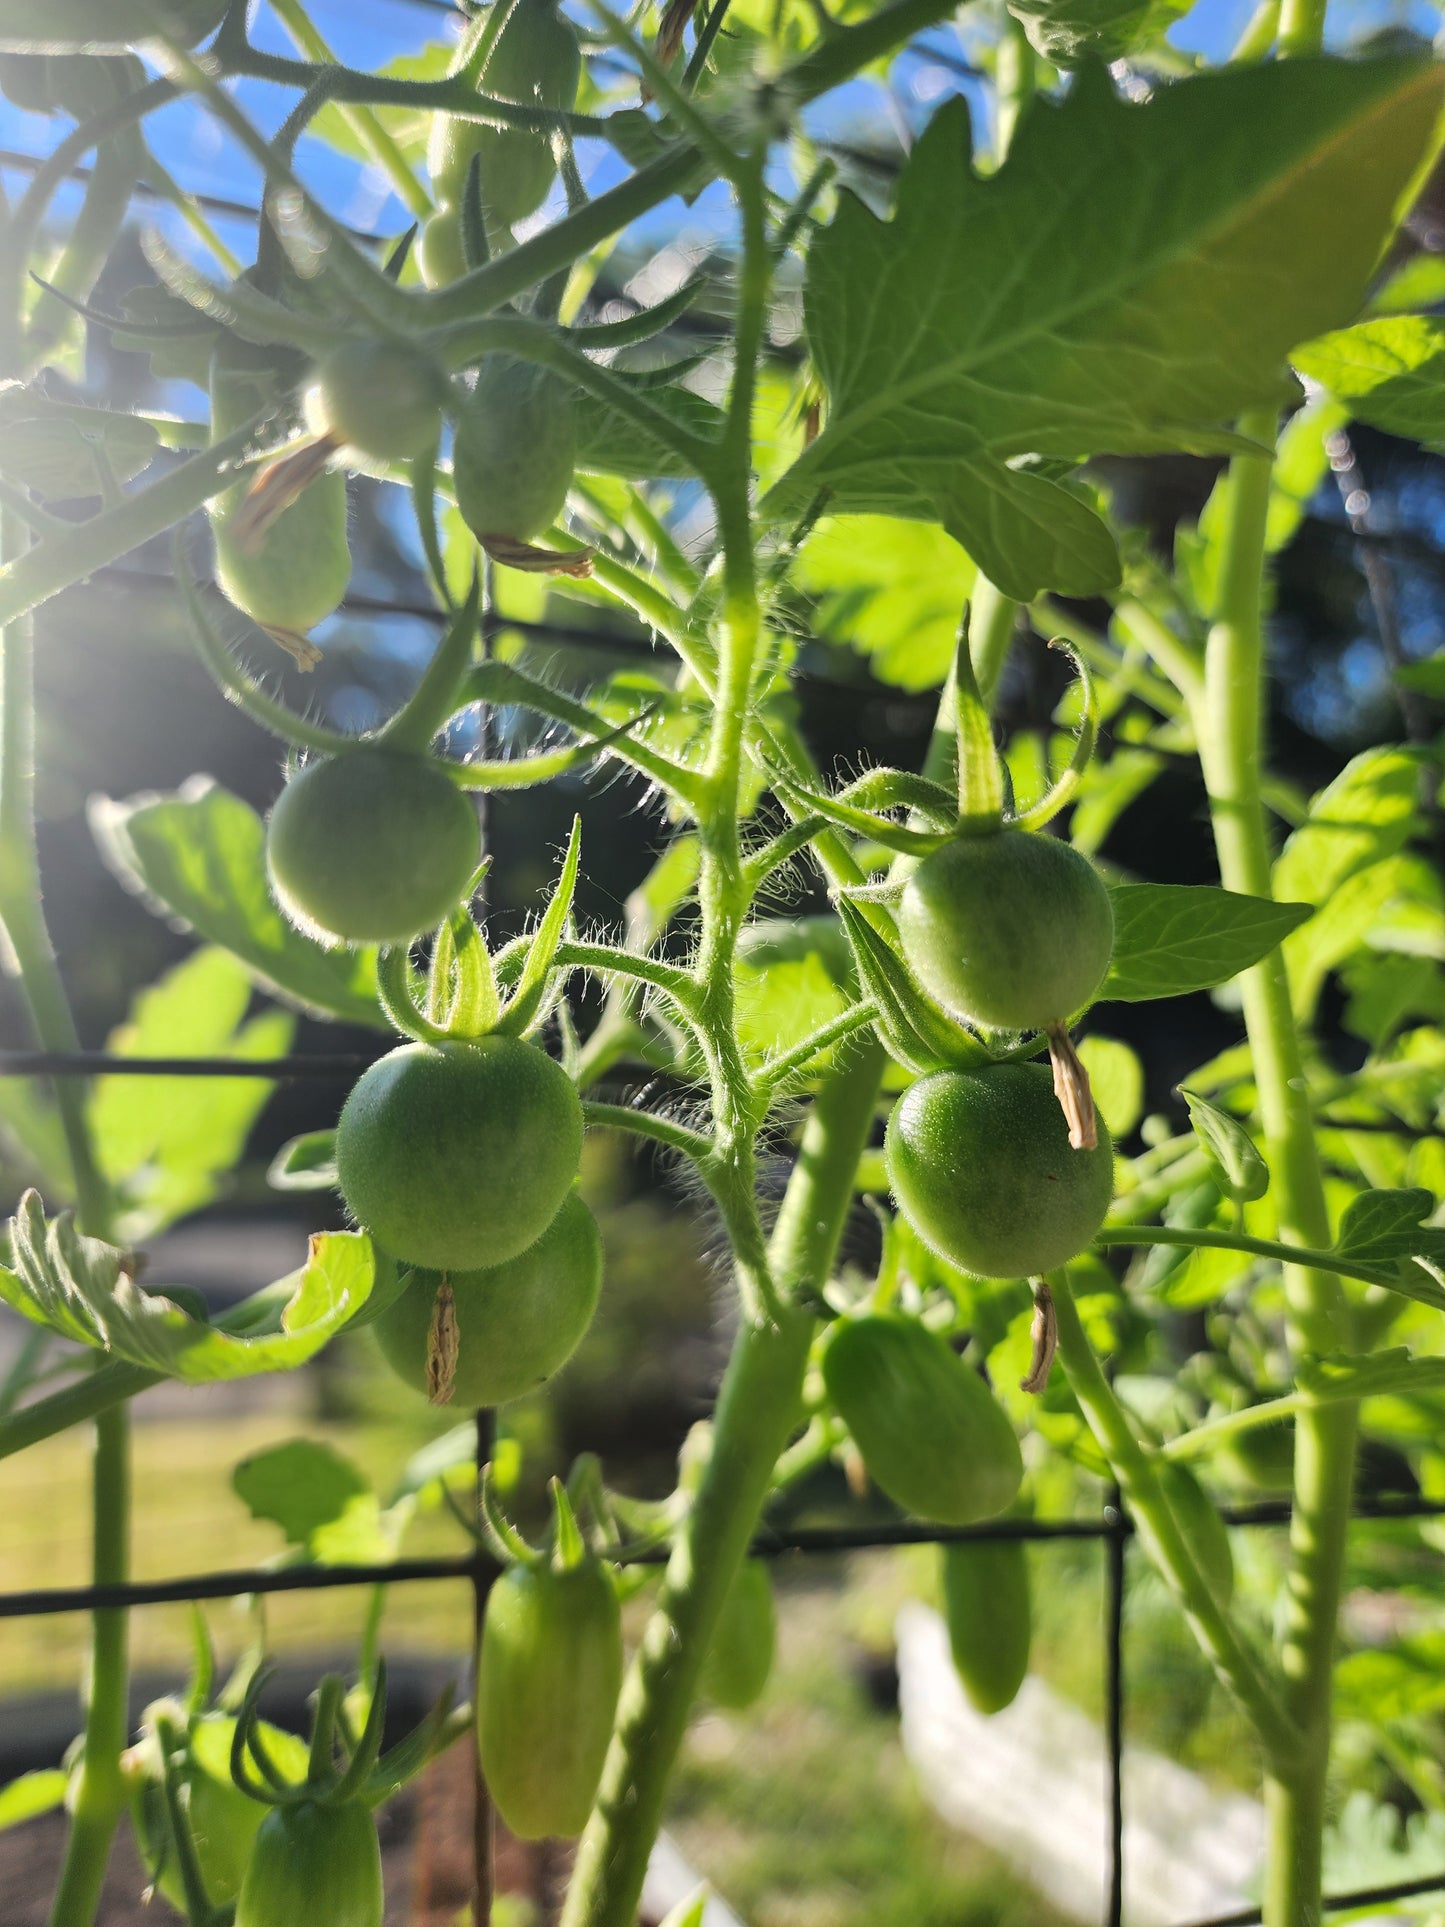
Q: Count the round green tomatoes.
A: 6